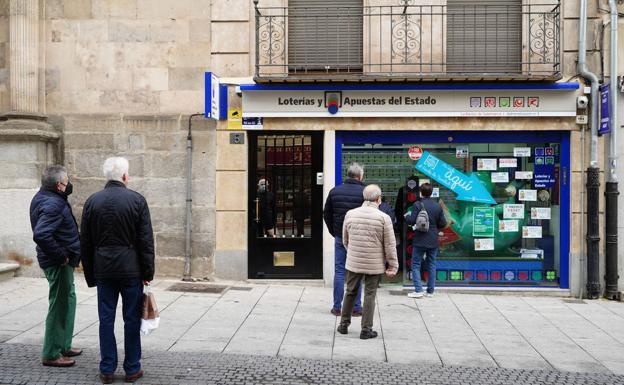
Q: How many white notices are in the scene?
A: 11